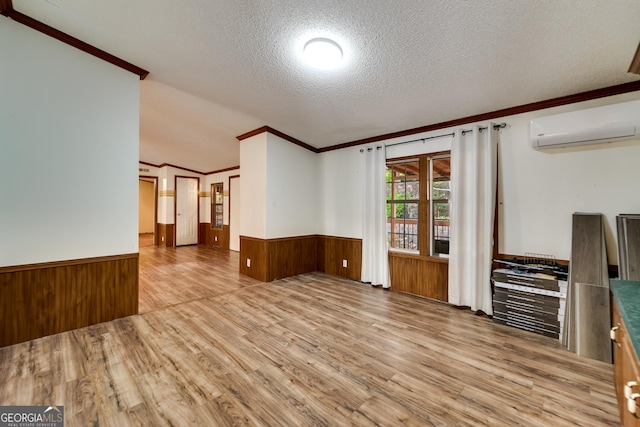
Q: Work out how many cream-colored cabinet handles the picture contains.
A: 3